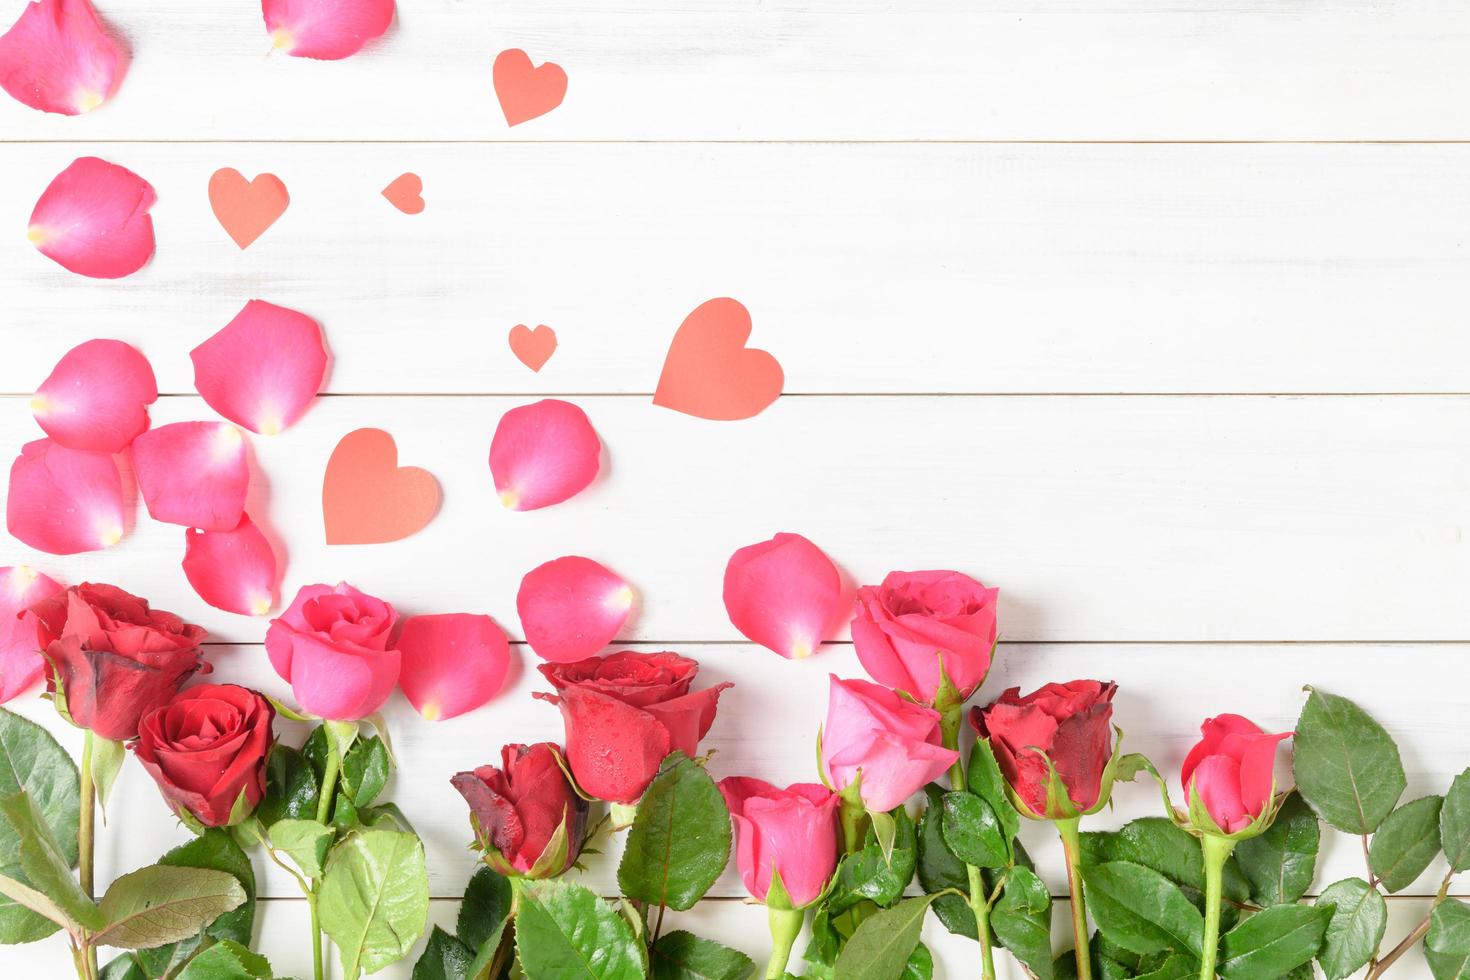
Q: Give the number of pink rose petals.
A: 13